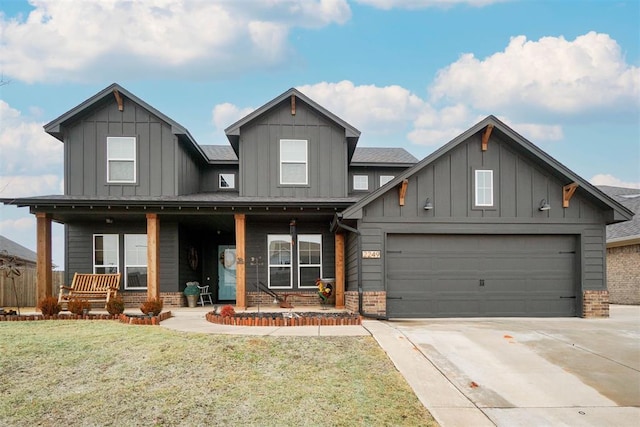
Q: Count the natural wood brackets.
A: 5